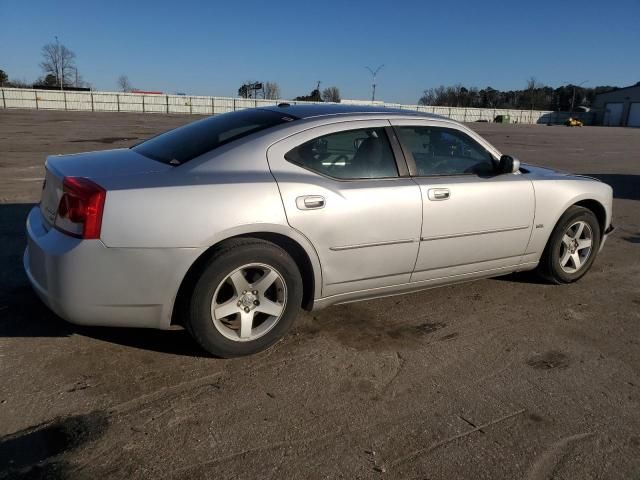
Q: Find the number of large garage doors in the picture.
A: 2